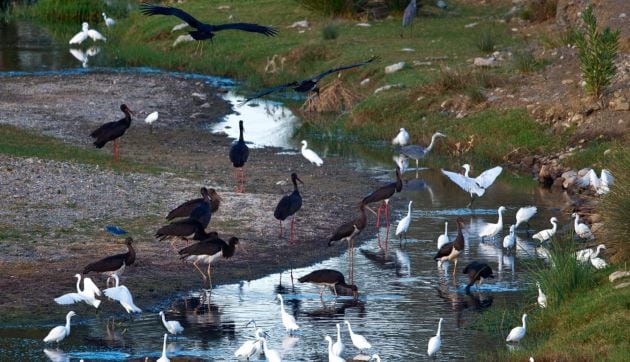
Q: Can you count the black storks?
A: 15